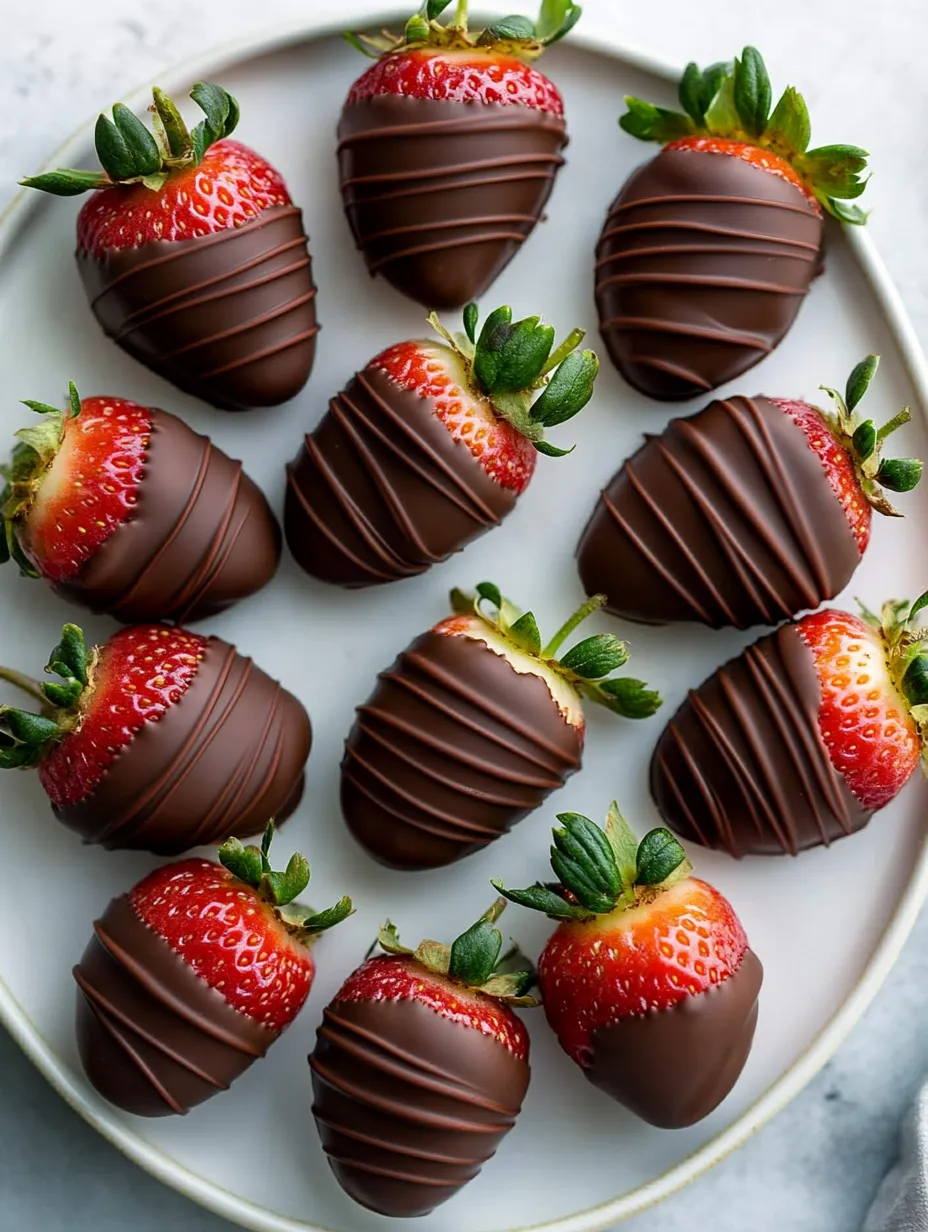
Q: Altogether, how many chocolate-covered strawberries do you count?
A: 12